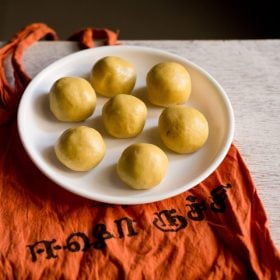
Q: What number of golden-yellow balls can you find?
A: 7